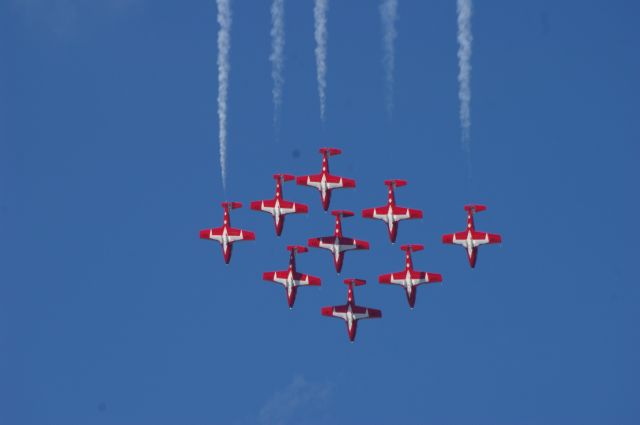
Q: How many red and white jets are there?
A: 9